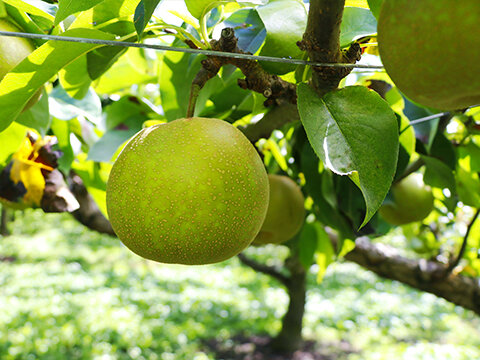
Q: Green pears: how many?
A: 5